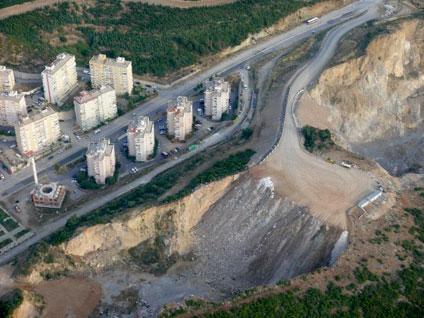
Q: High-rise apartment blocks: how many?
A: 10